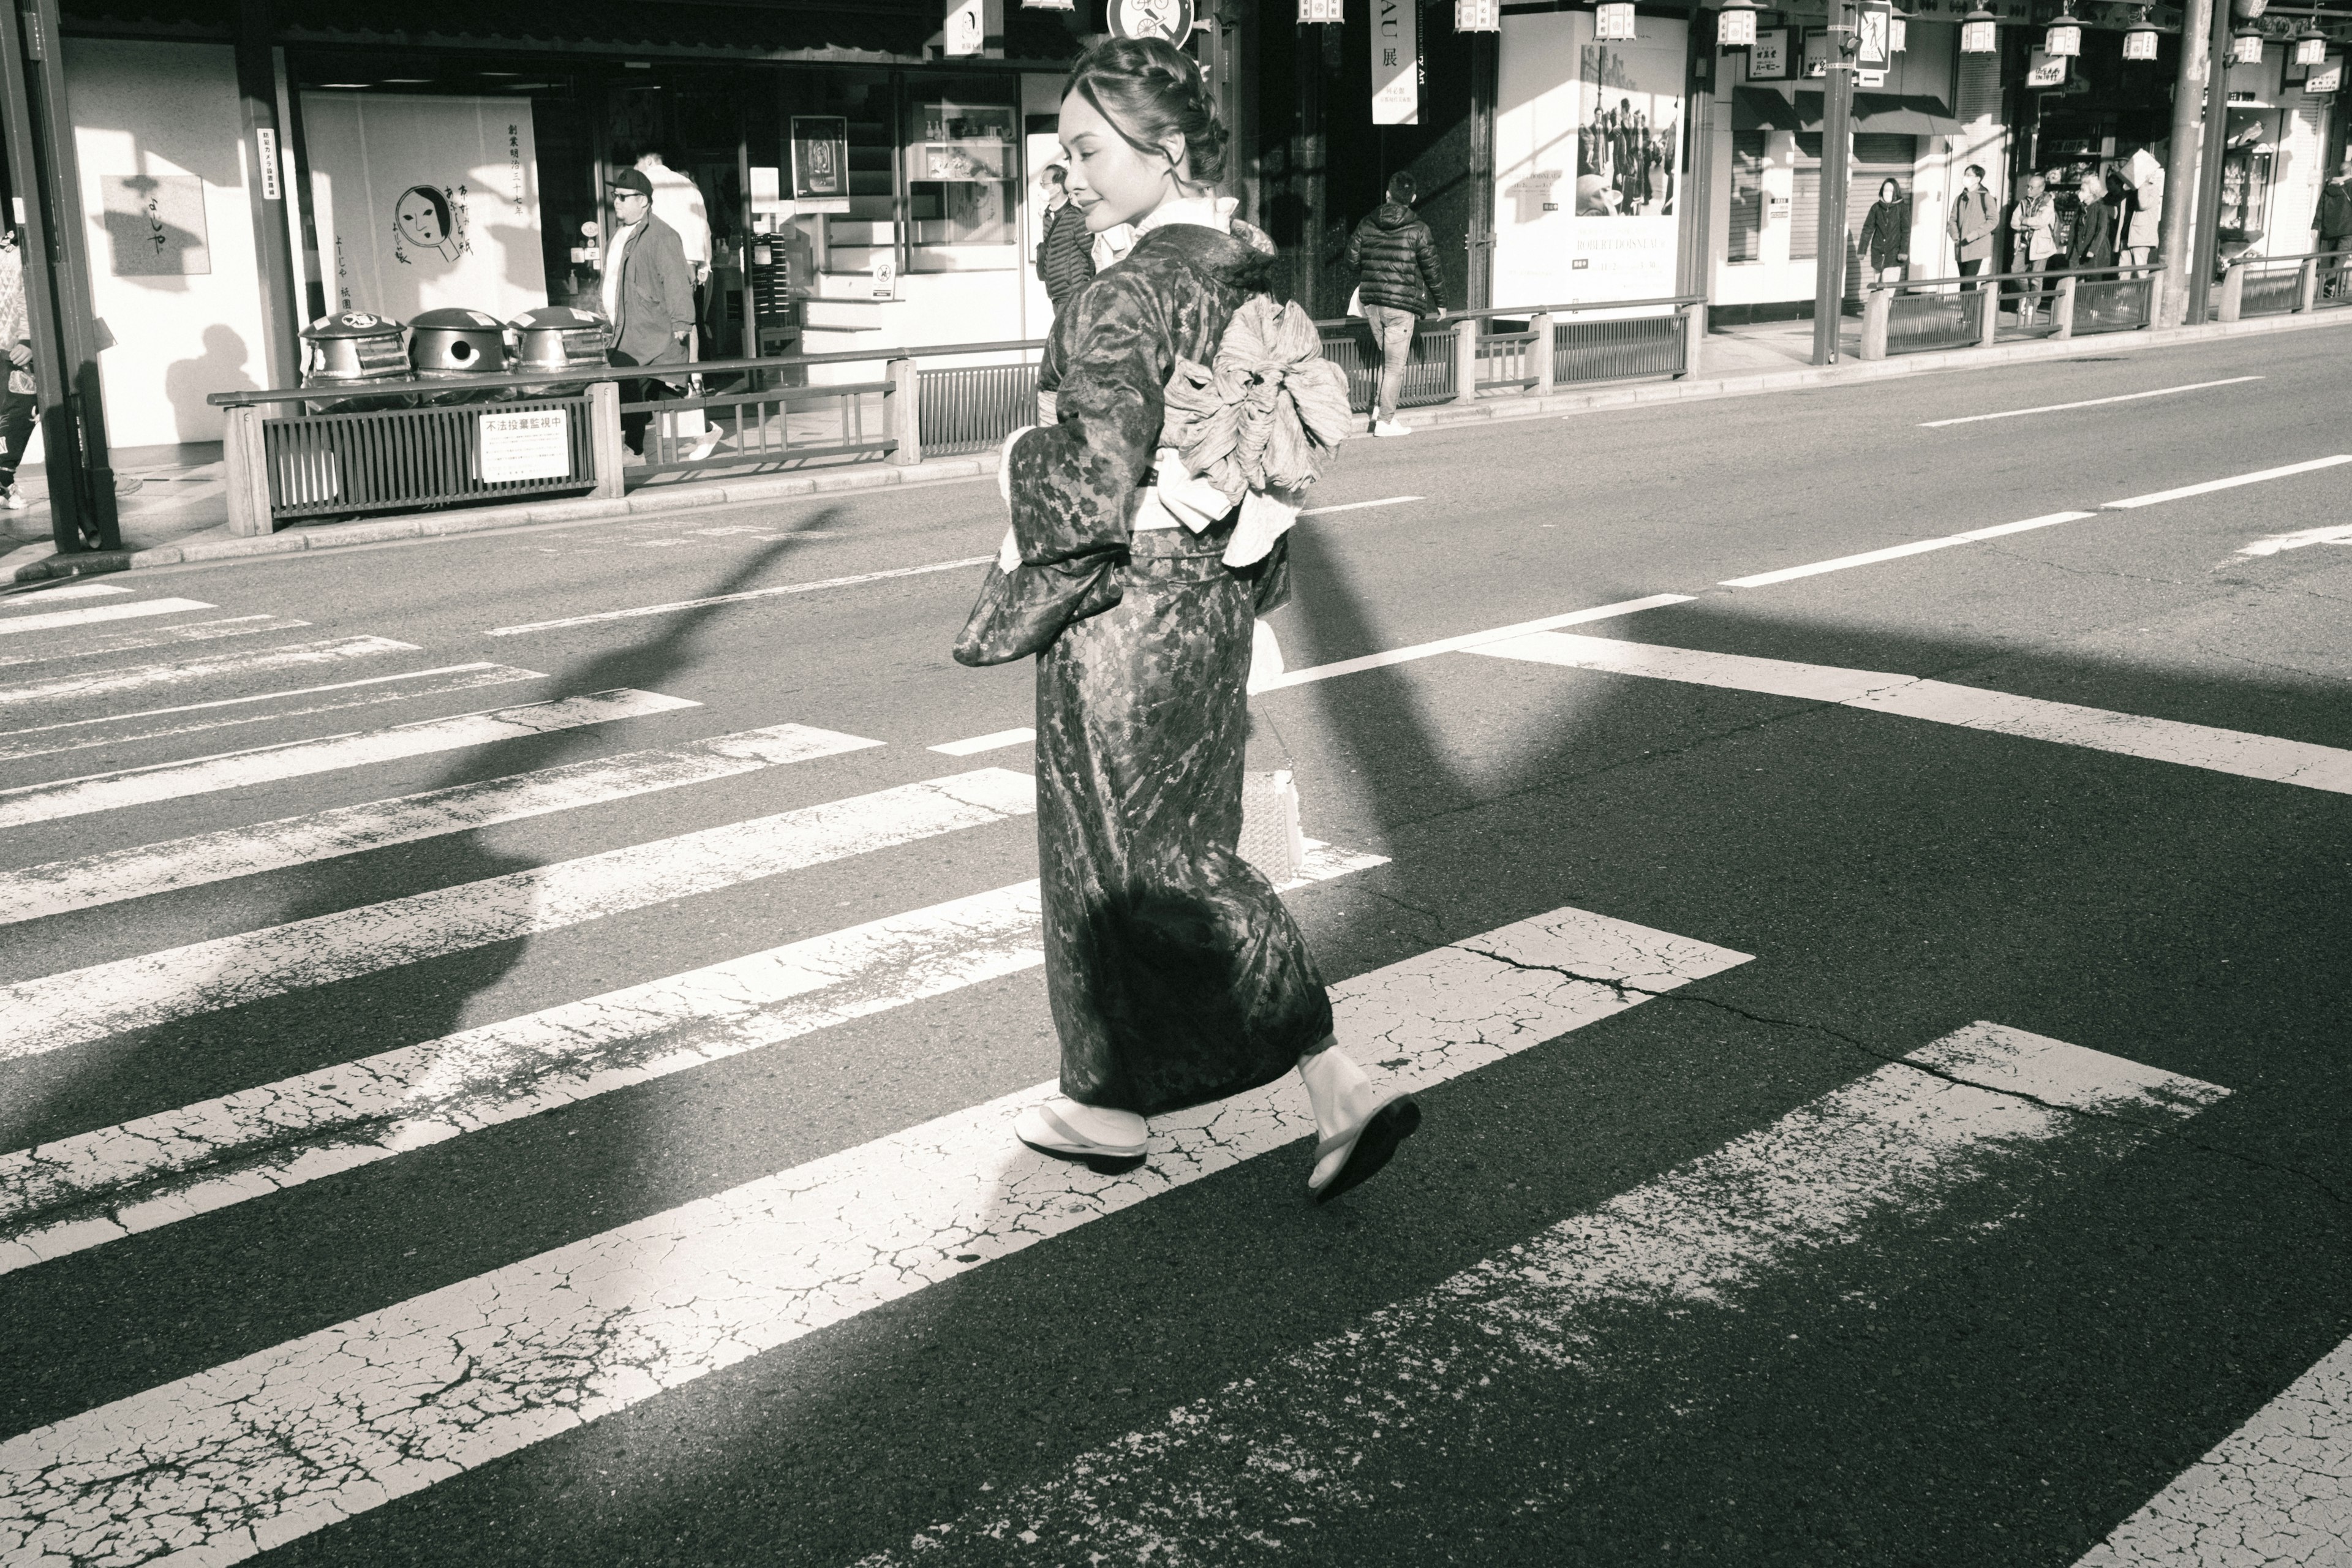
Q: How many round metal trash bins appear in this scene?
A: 3